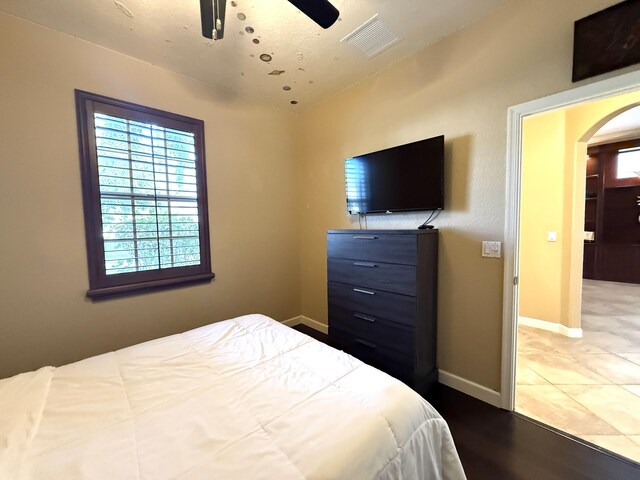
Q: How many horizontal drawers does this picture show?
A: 5